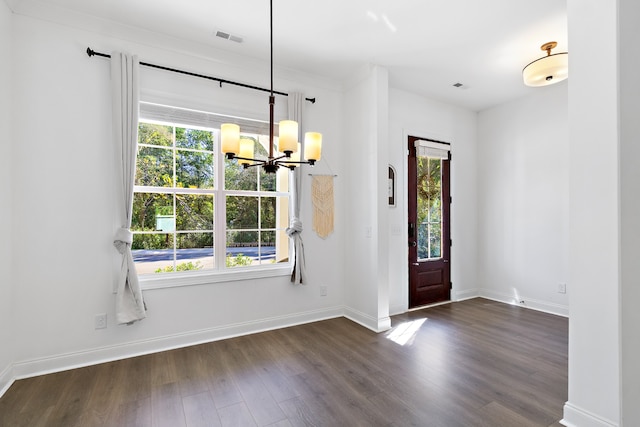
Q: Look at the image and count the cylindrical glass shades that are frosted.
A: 5